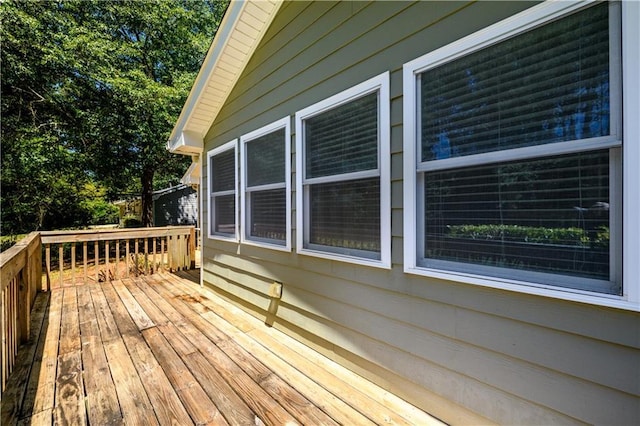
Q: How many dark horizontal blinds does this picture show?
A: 4